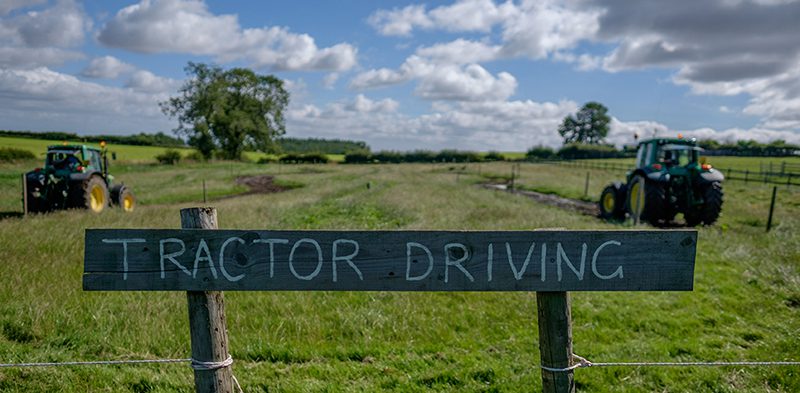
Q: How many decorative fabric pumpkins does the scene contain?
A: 0